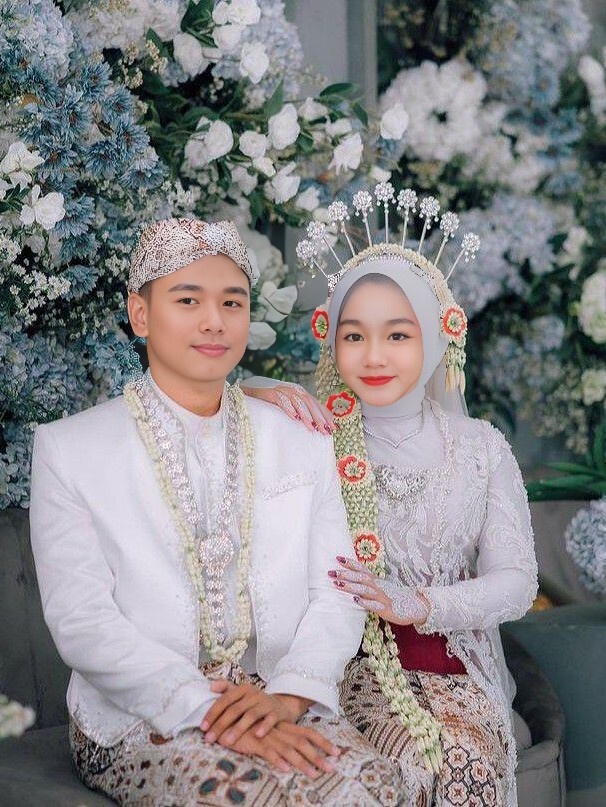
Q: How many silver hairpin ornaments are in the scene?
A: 9